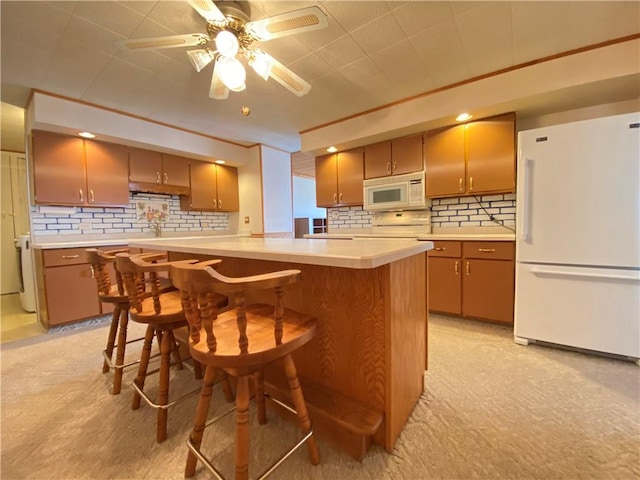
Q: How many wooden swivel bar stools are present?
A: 3